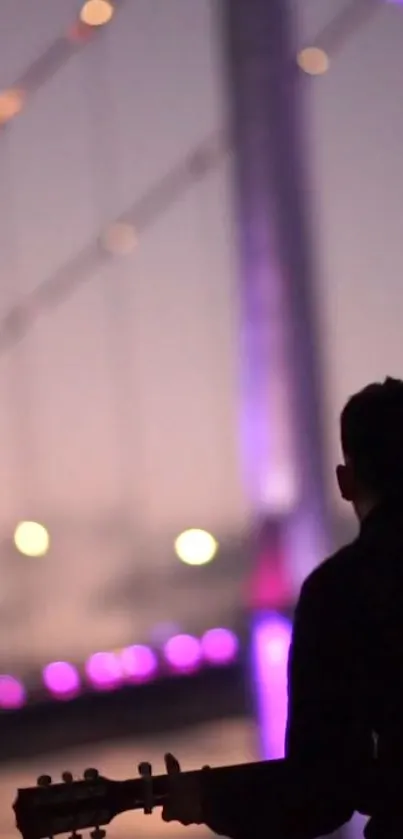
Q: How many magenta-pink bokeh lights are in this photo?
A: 6